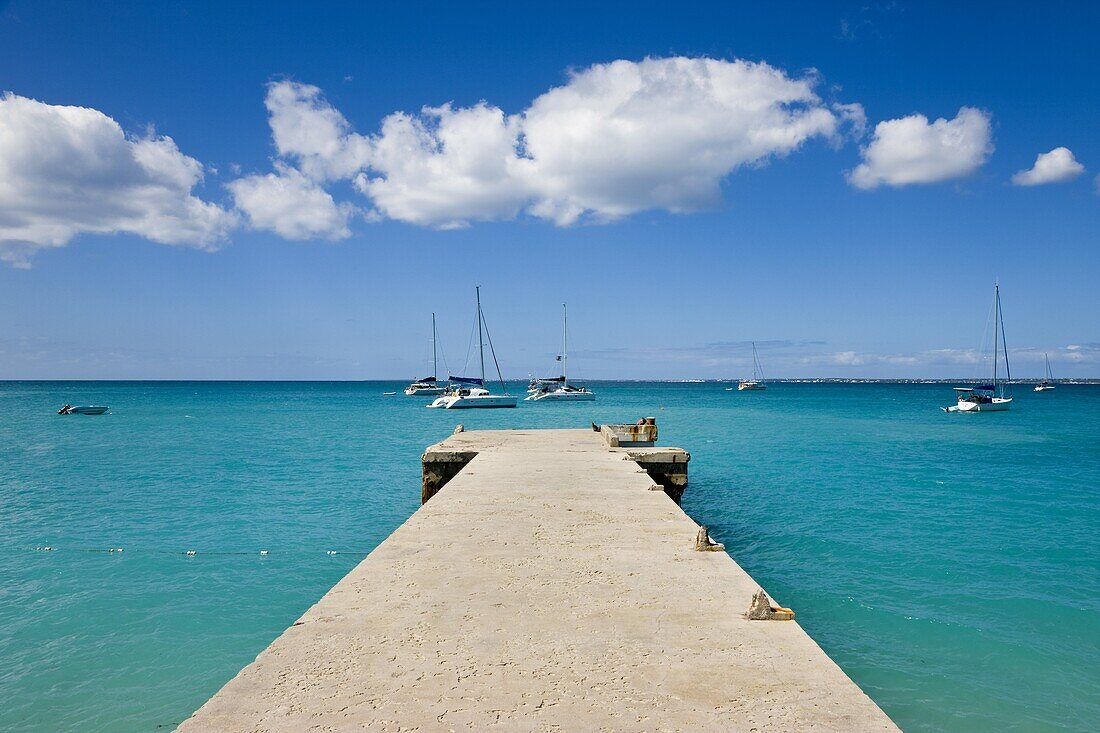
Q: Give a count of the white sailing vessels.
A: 6